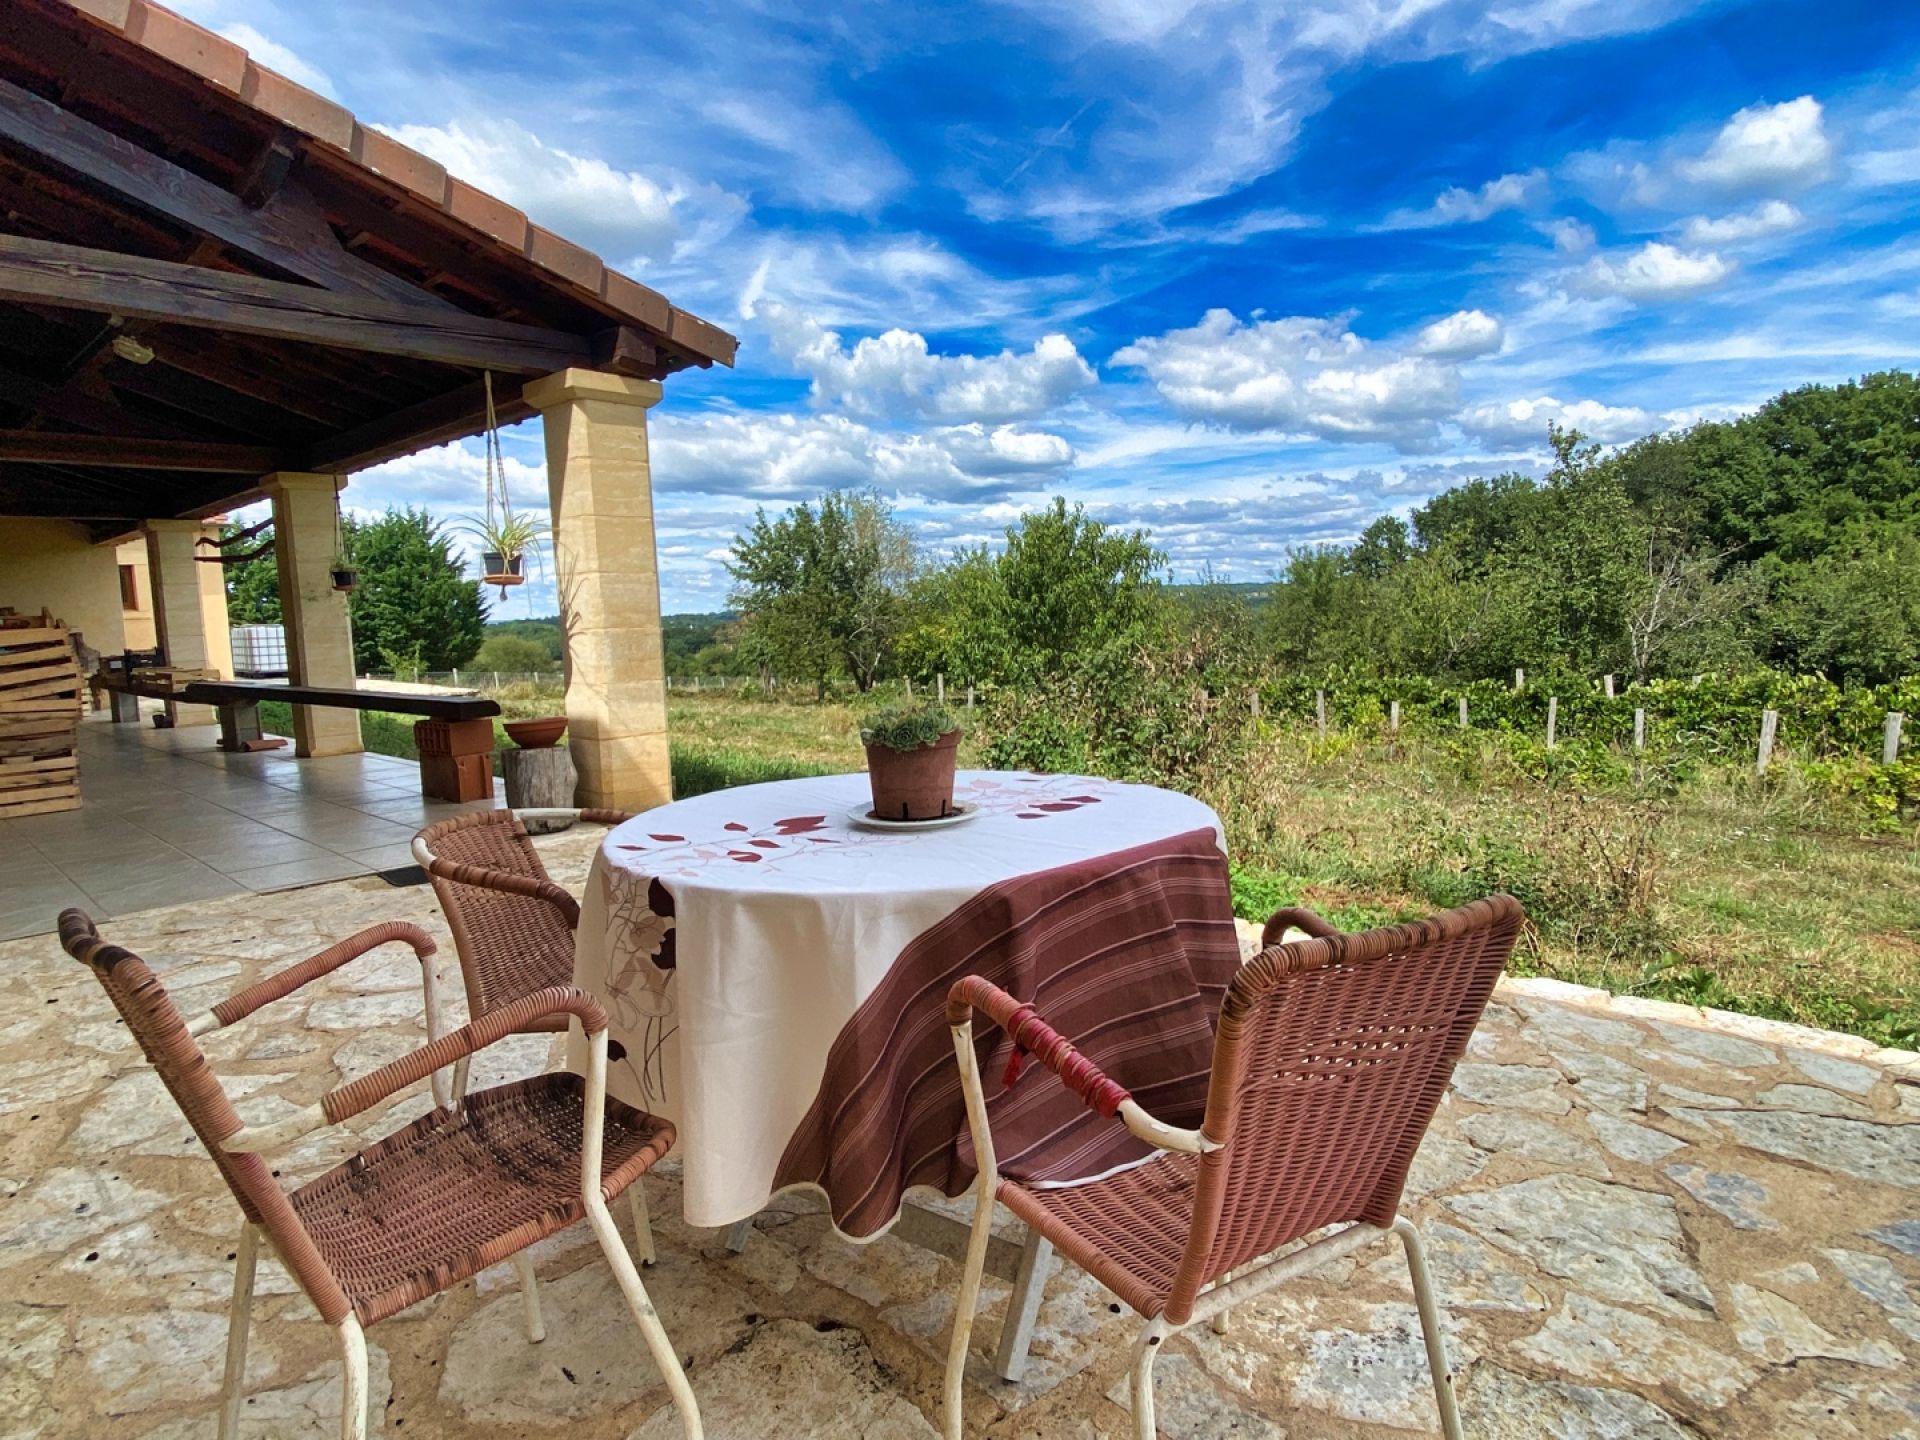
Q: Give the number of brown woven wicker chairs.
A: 3